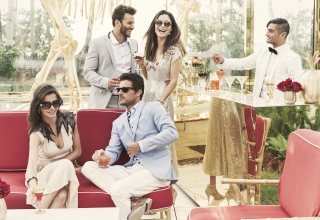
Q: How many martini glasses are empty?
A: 2